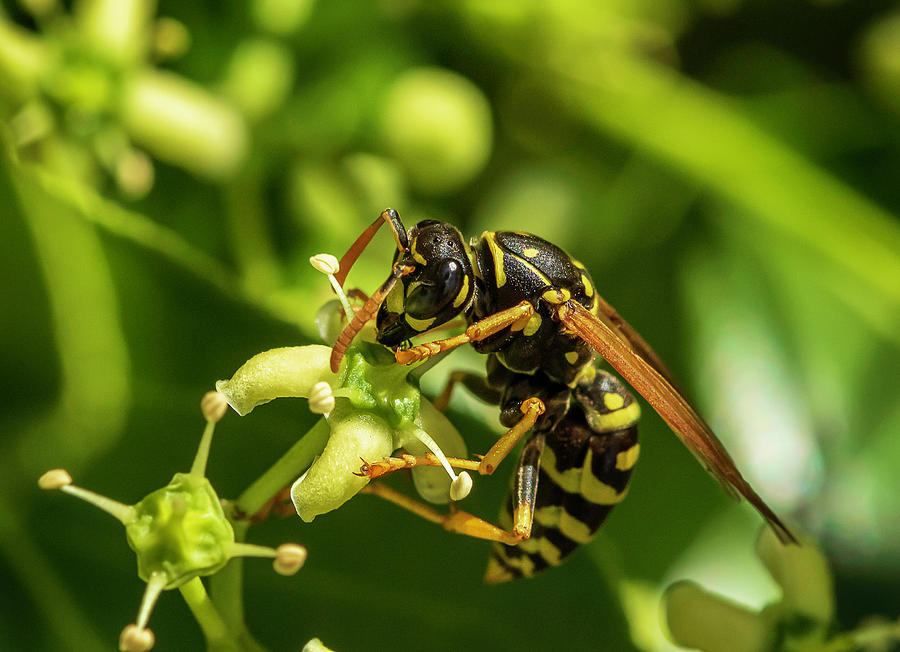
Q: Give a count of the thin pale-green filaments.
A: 7